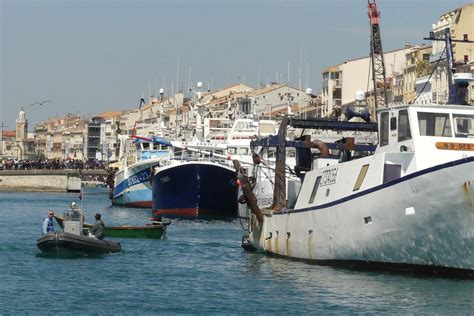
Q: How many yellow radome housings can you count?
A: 0